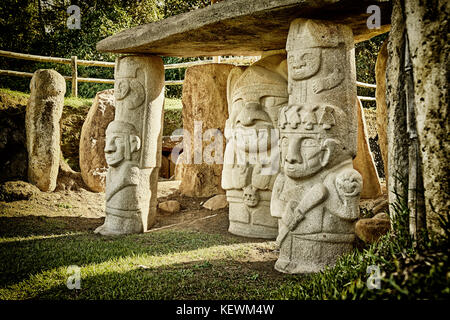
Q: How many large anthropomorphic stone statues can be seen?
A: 3